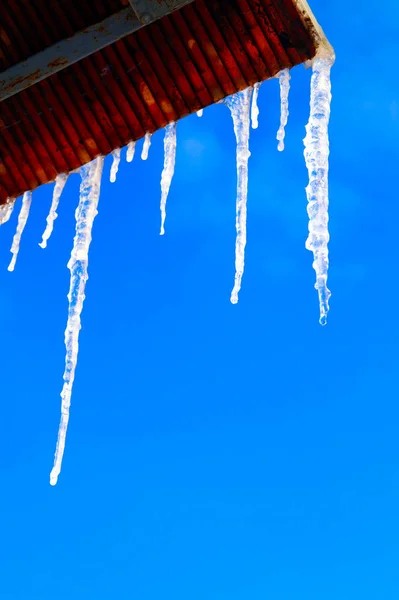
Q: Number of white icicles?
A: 13